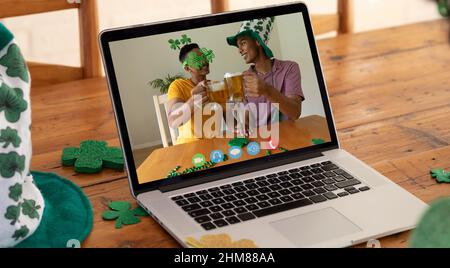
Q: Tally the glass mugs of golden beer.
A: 2